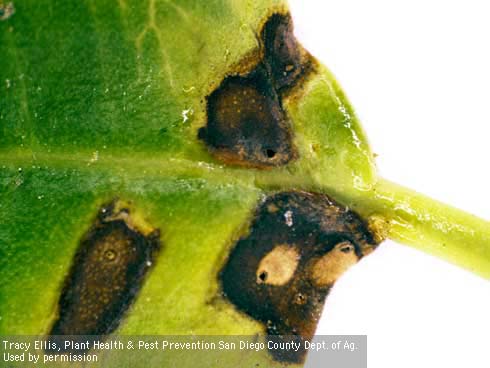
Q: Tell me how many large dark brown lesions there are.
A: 3